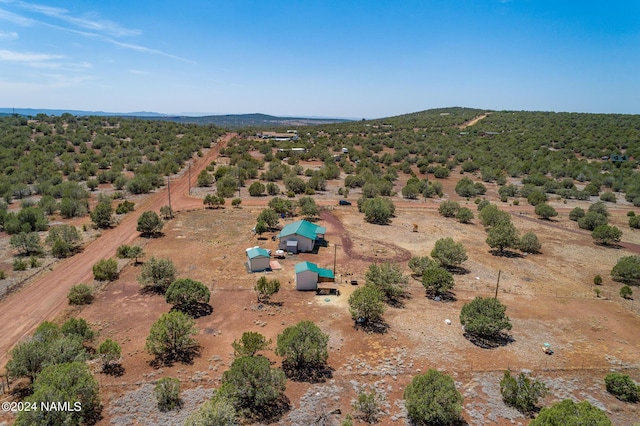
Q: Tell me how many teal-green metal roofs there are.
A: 3